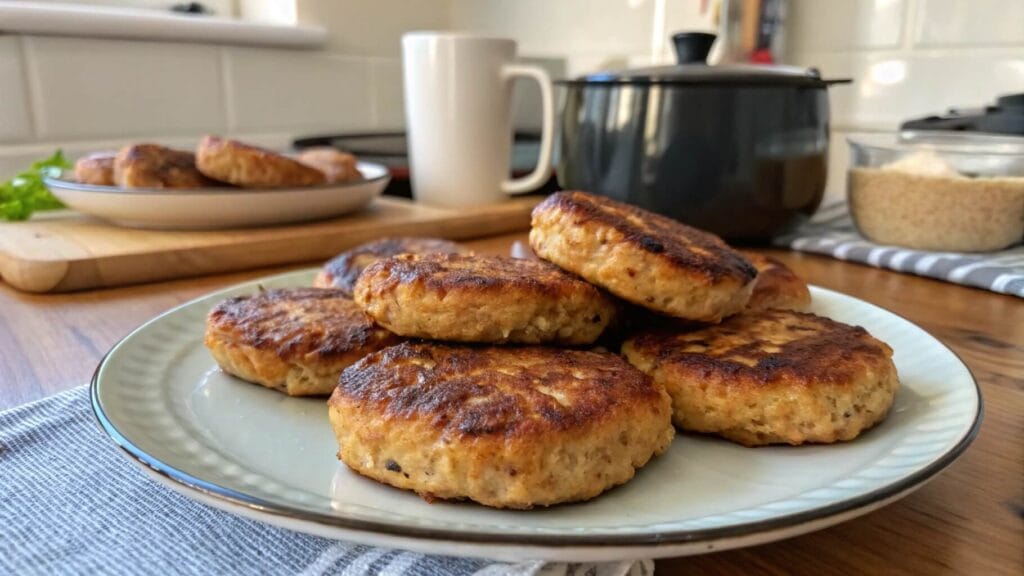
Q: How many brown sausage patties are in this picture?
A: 11